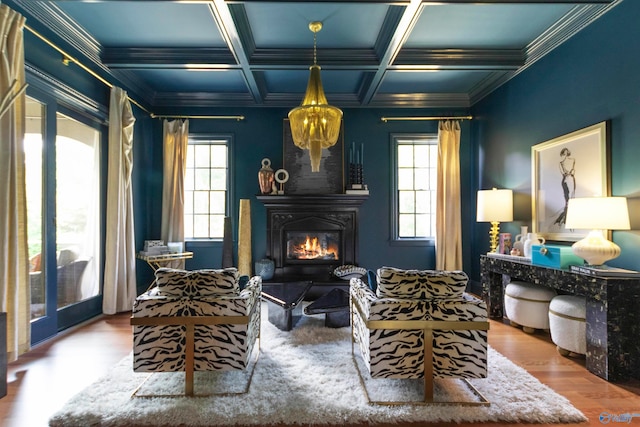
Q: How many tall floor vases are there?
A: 2